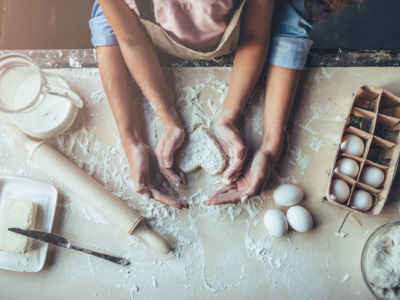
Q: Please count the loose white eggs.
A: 3